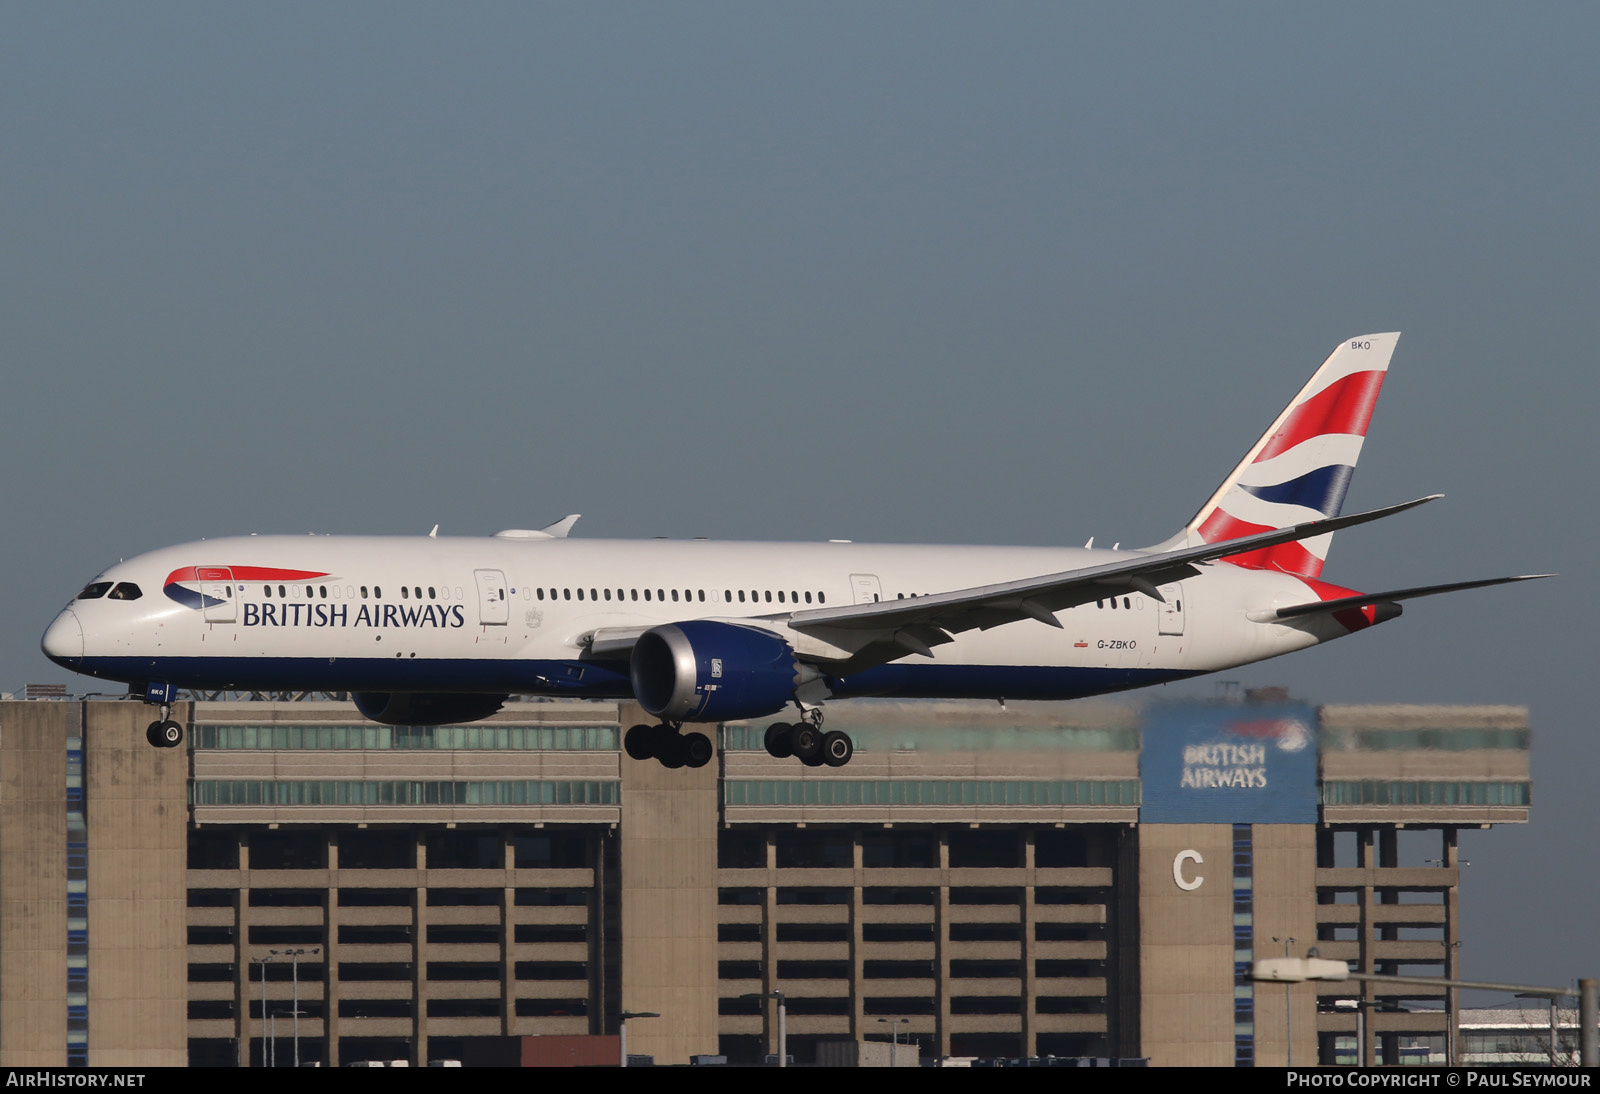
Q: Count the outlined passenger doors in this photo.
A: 4